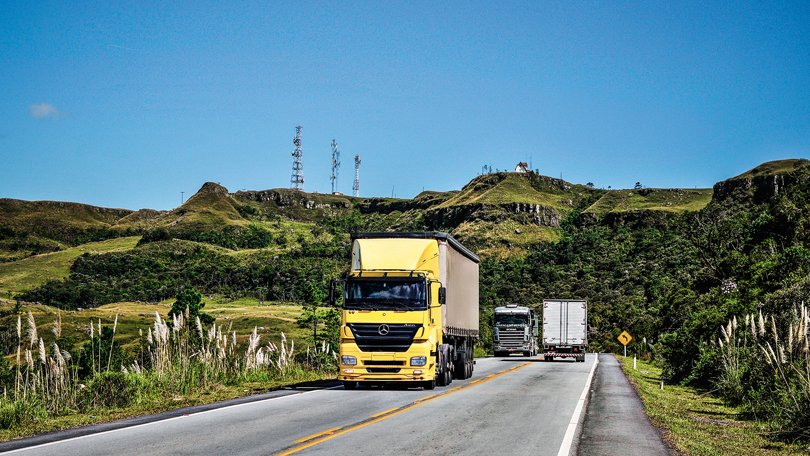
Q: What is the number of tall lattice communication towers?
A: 3